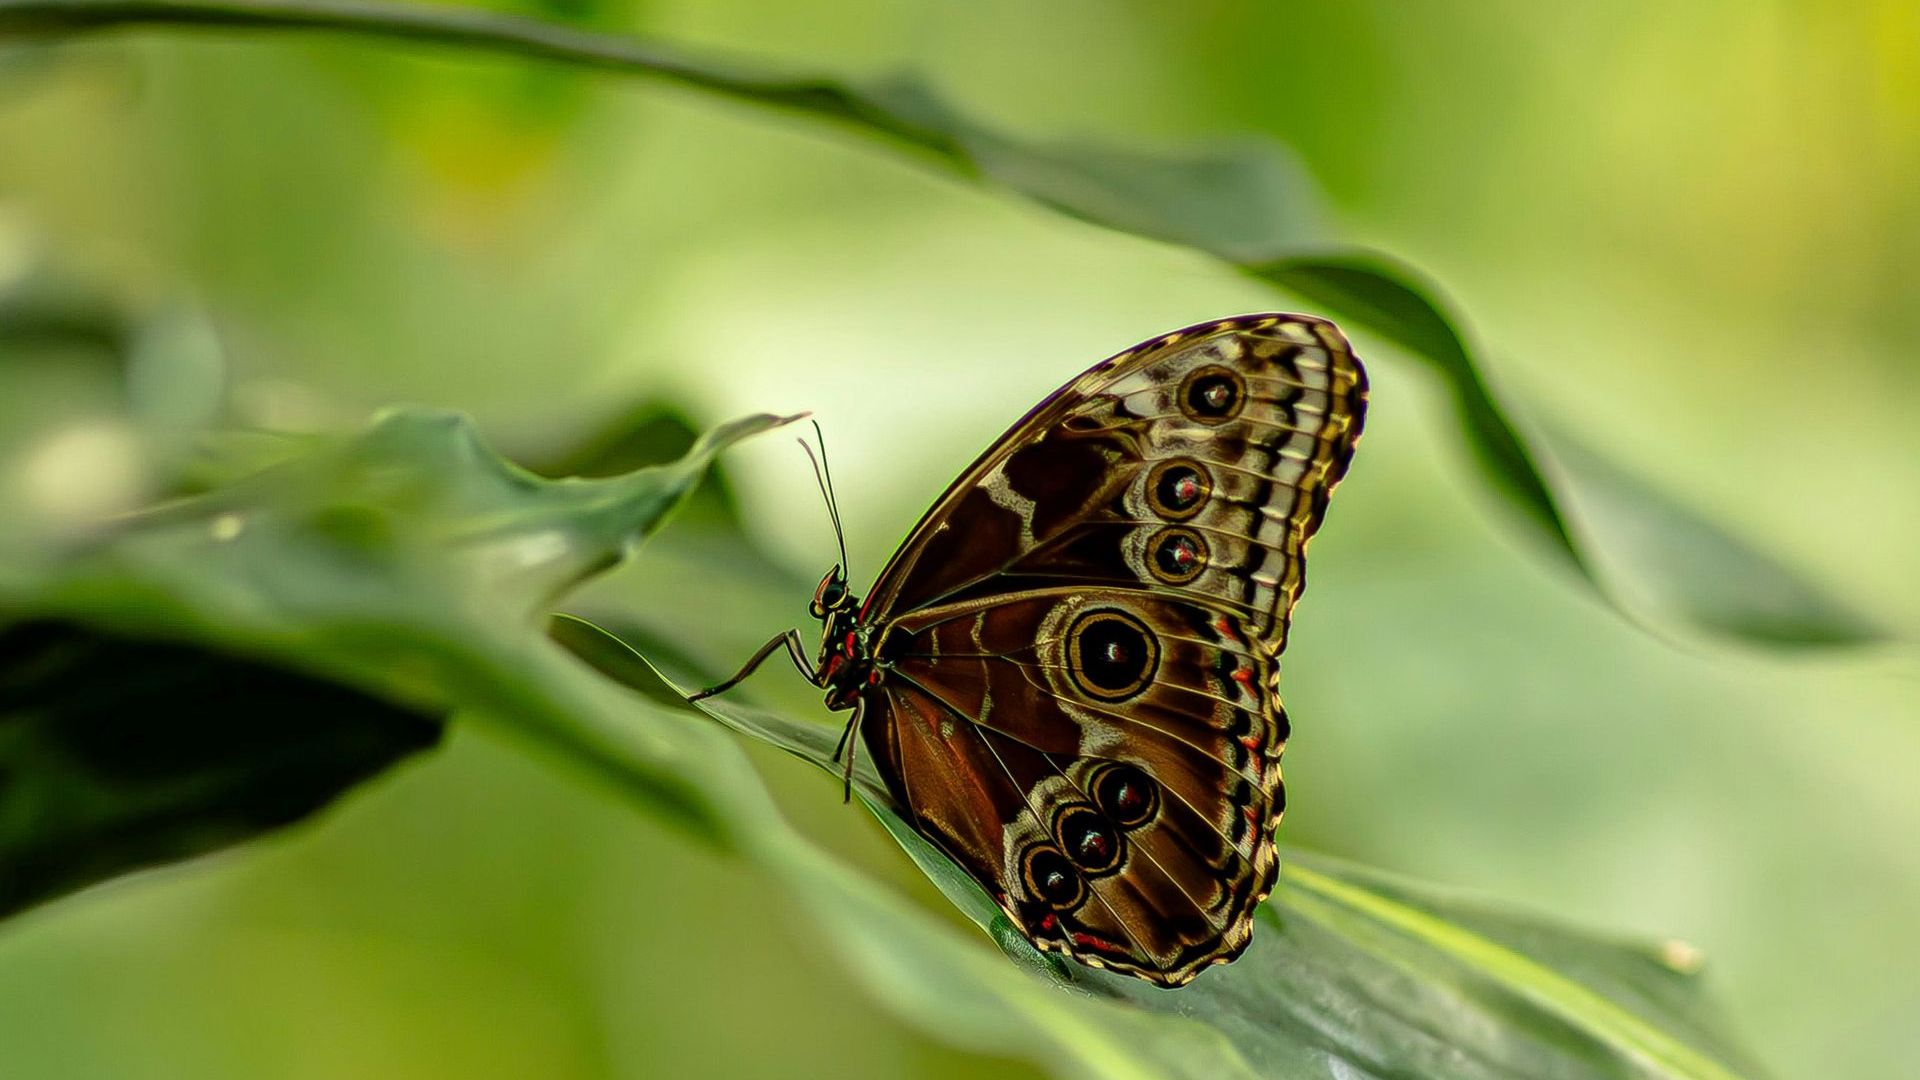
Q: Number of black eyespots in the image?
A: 7